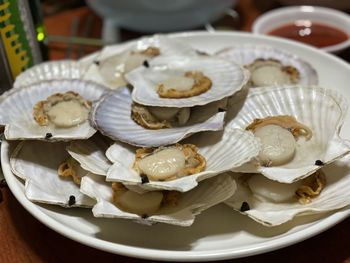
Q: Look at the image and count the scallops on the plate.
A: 10